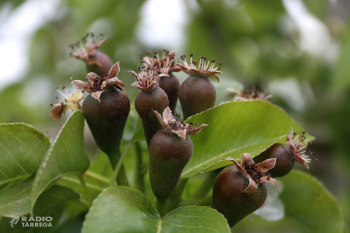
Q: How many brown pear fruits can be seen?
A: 8